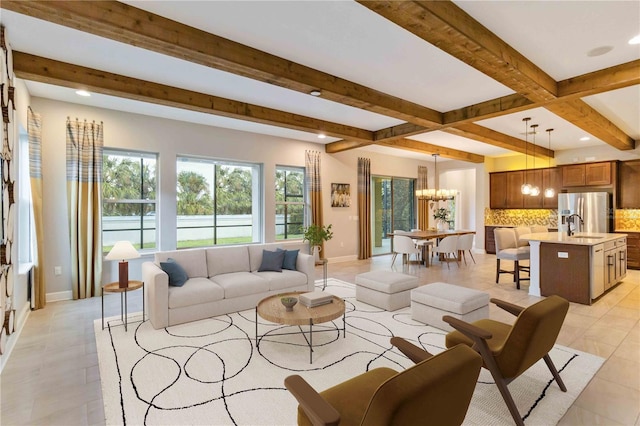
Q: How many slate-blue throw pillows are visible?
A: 3